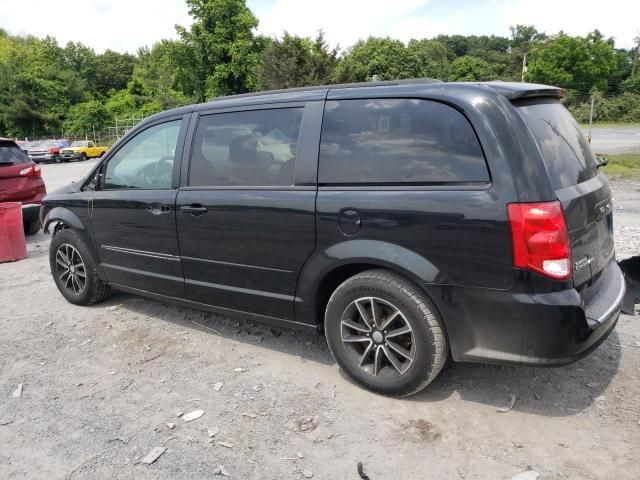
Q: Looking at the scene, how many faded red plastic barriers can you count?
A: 1